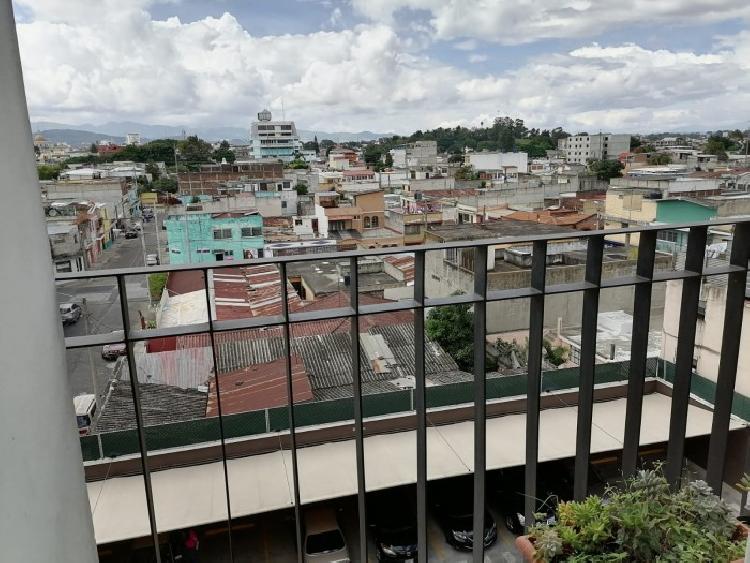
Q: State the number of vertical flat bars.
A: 11